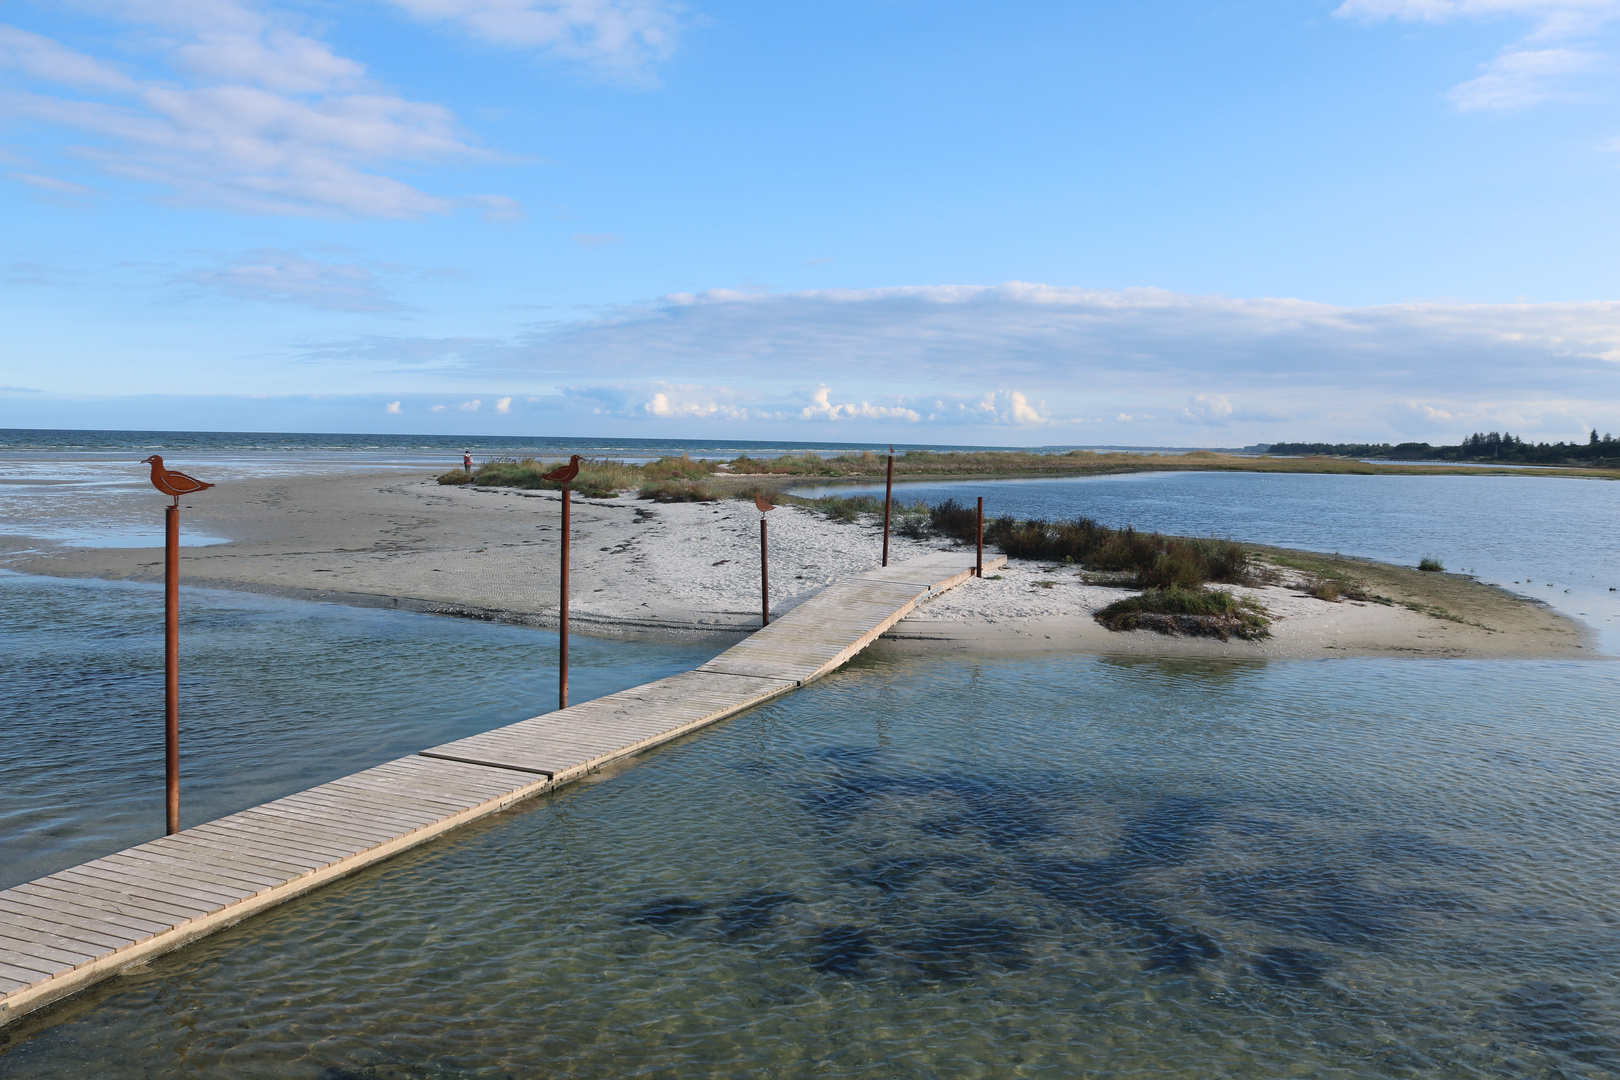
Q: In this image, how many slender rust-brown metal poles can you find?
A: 5